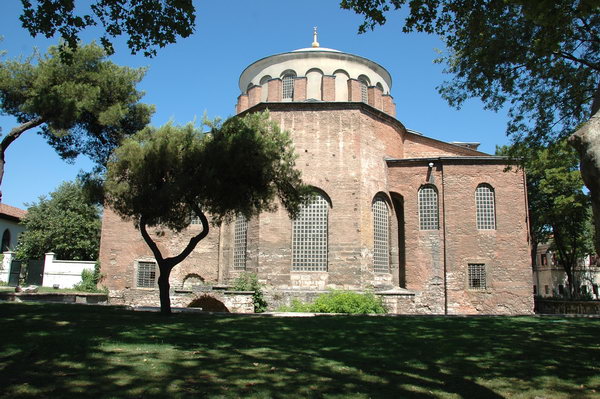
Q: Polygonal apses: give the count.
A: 1